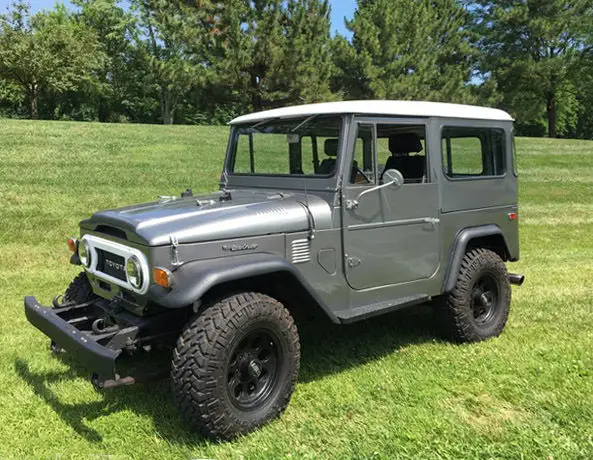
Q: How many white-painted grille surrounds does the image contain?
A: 1